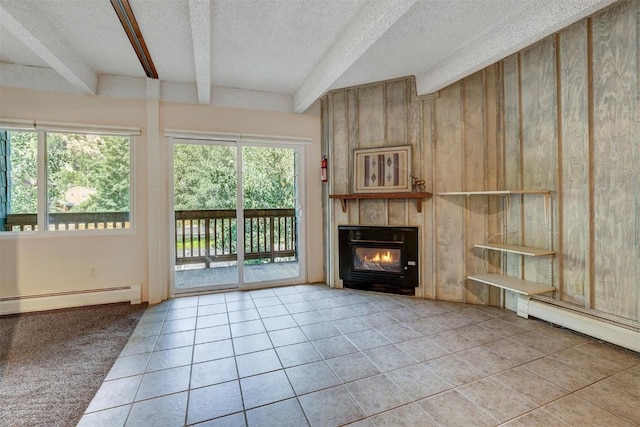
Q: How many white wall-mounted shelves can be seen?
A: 3